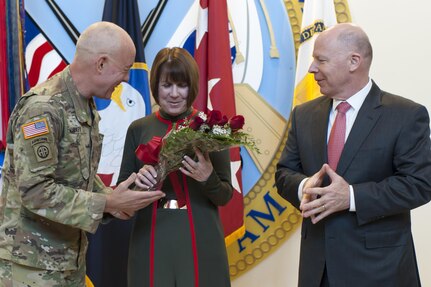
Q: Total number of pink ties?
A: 1